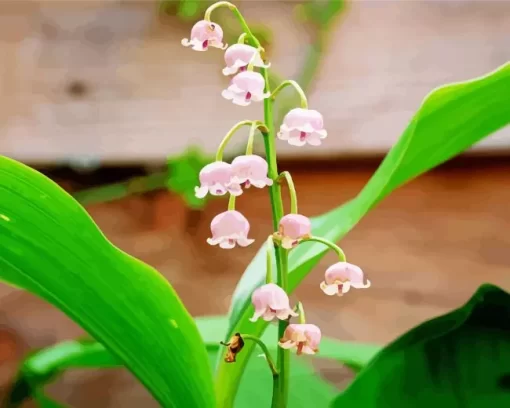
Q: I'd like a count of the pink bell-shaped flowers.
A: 11